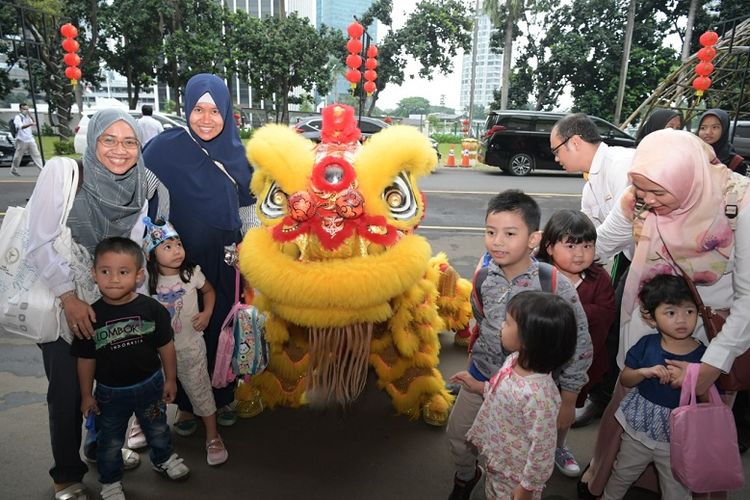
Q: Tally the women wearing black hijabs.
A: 2